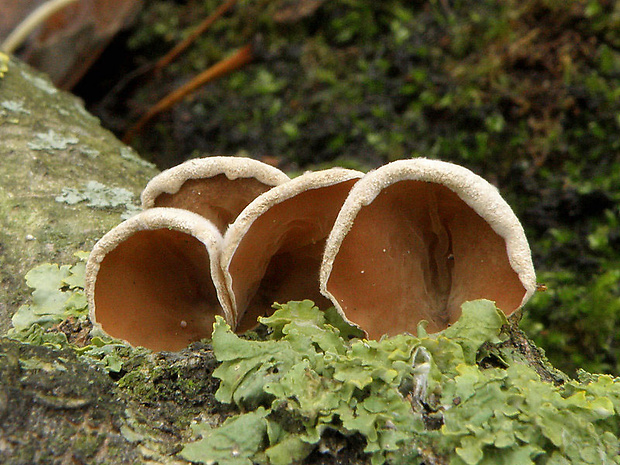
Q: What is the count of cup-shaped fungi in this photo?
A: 4